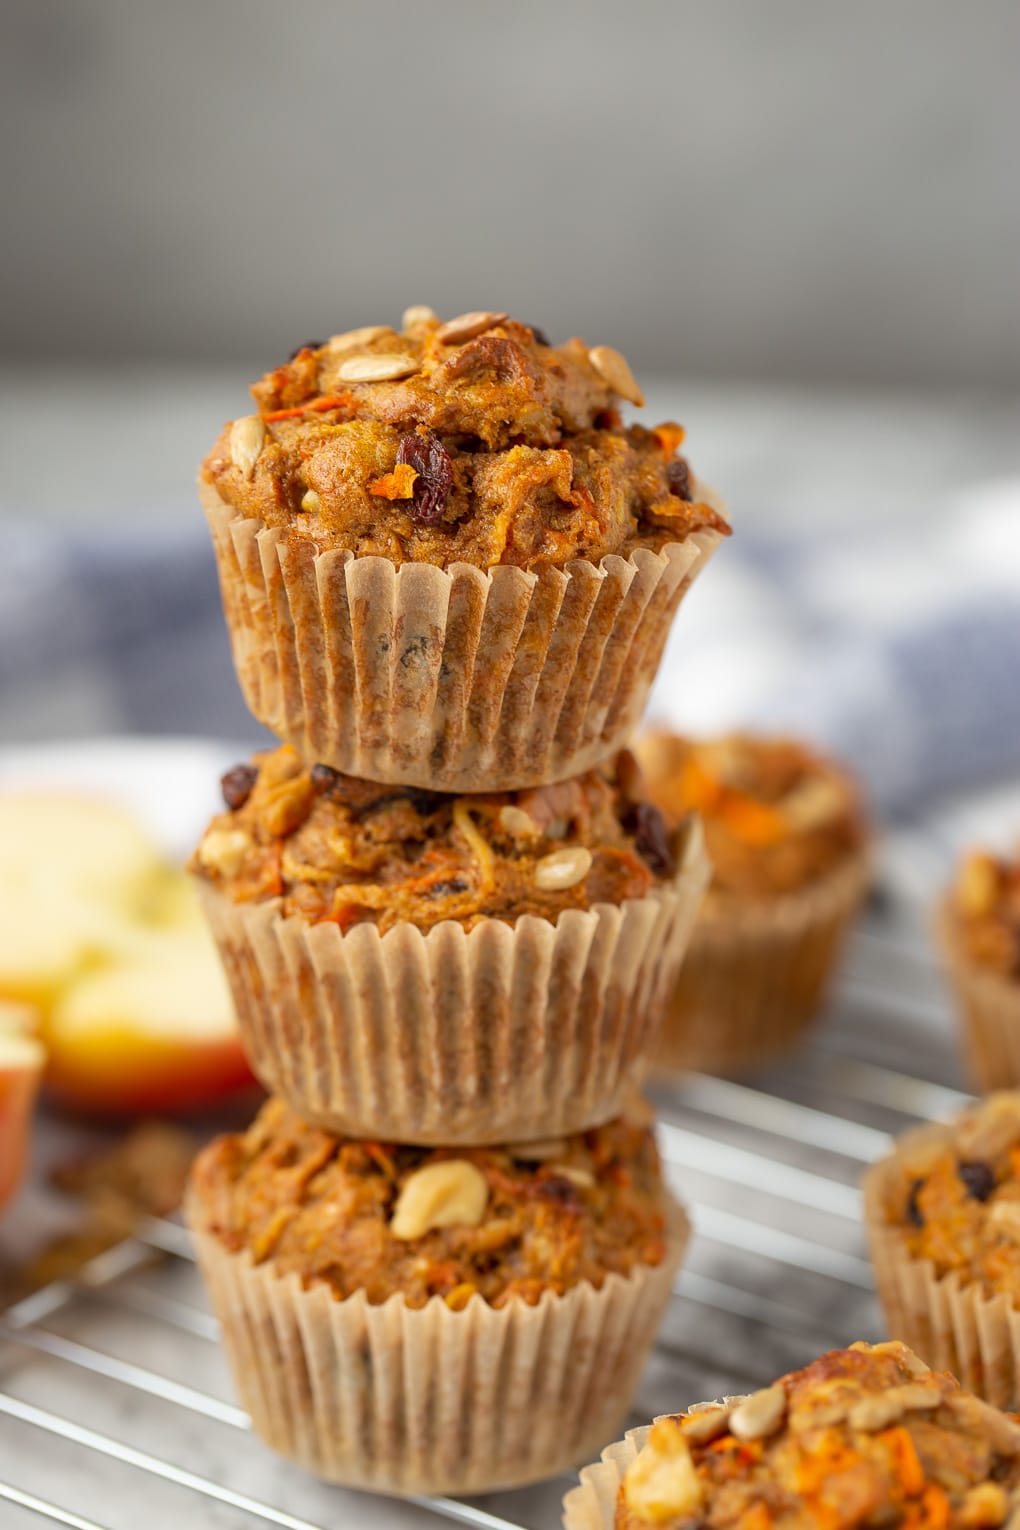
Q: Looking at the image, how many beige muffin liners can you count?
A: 7